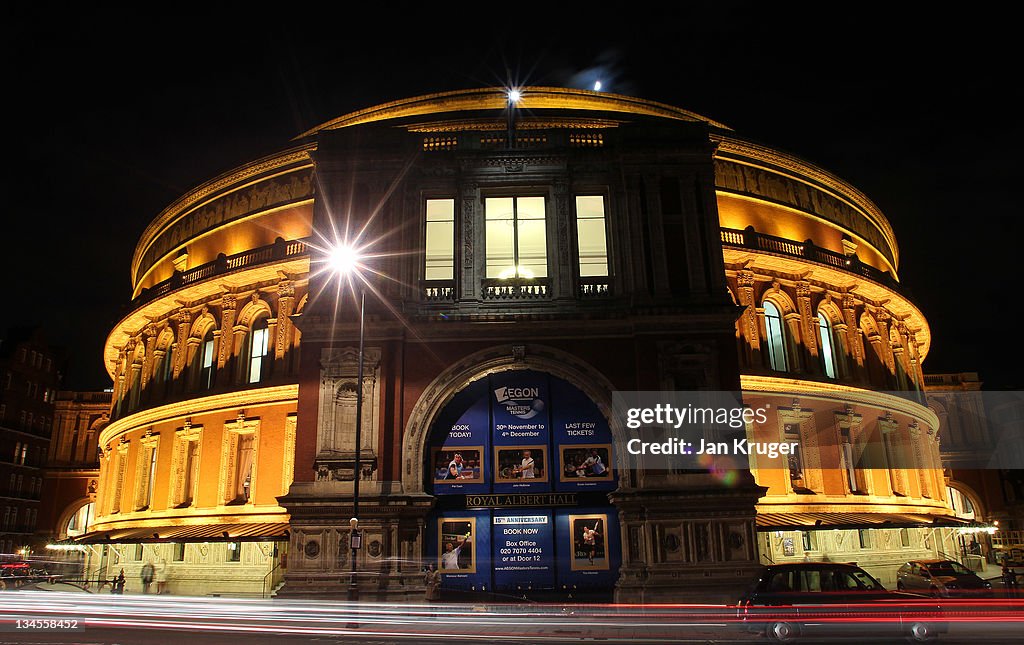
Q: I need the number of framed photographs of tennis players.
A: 5